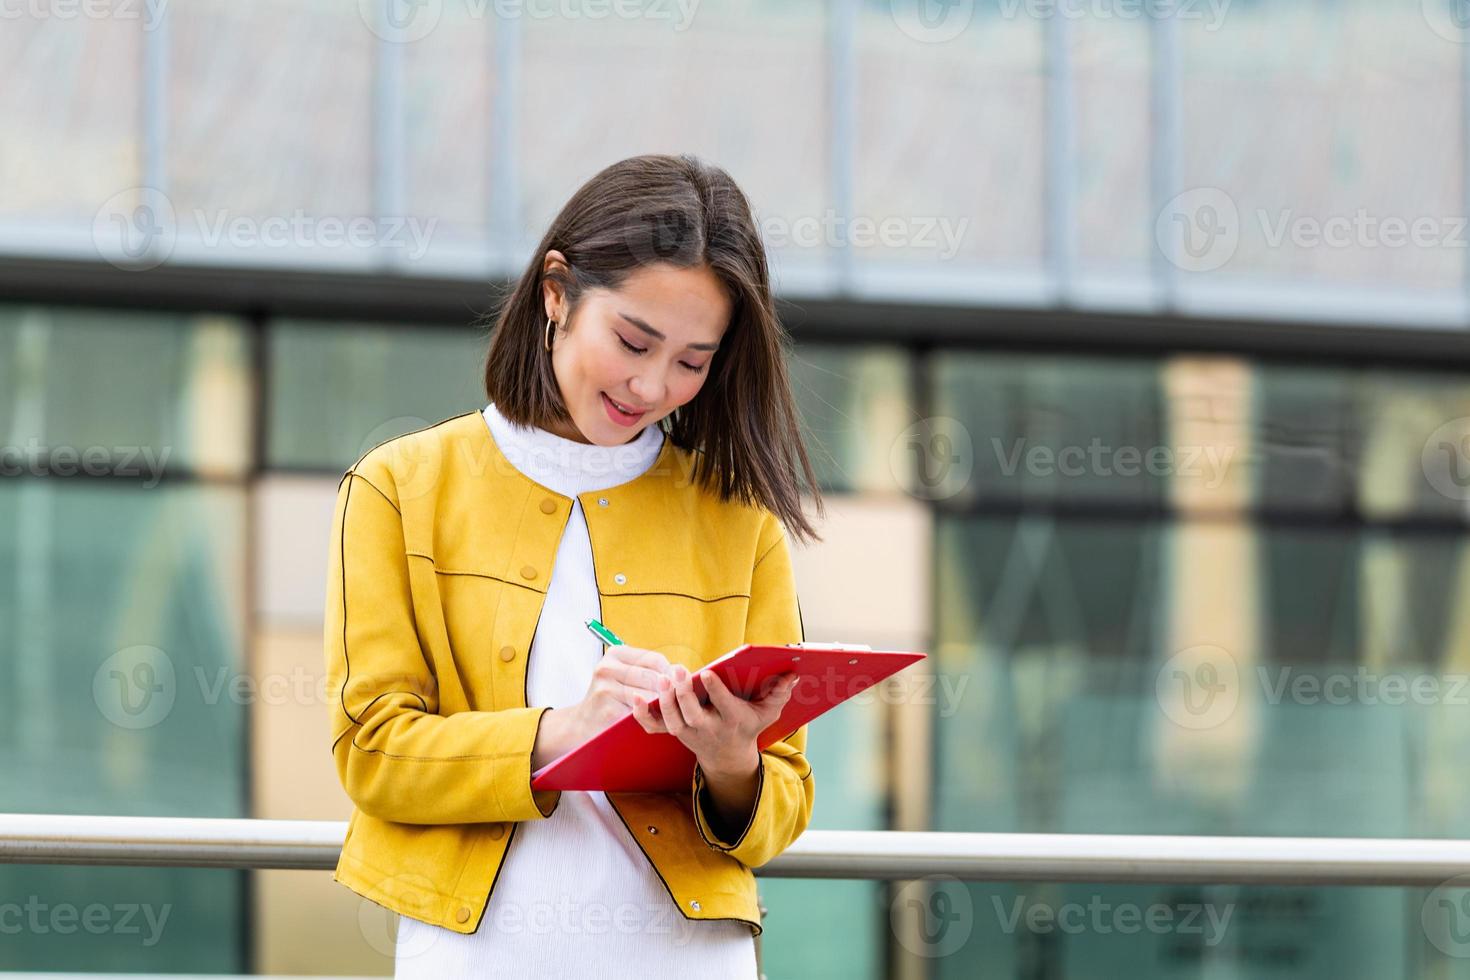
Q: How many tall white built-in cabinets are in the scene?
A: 0